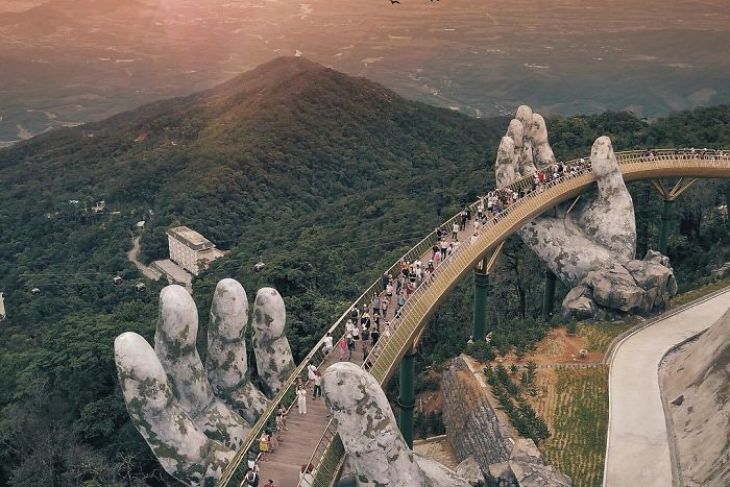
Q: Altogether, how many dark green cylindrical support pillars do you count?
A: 4